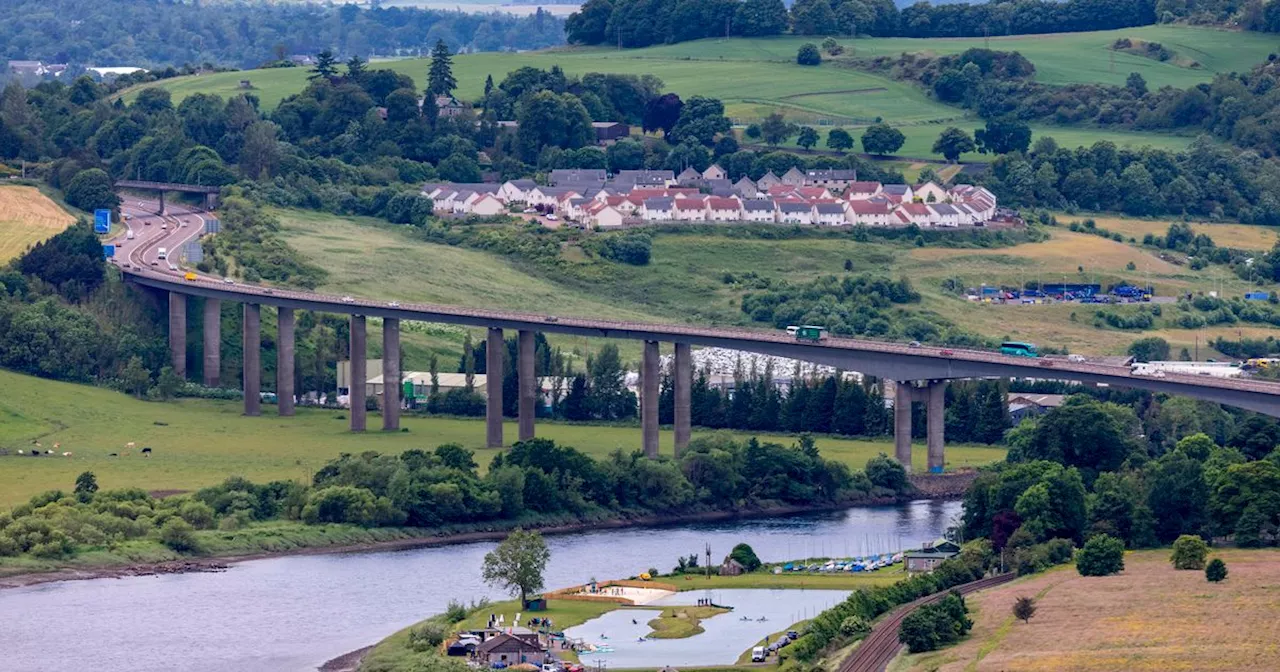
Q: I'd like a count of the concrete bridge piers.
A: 12